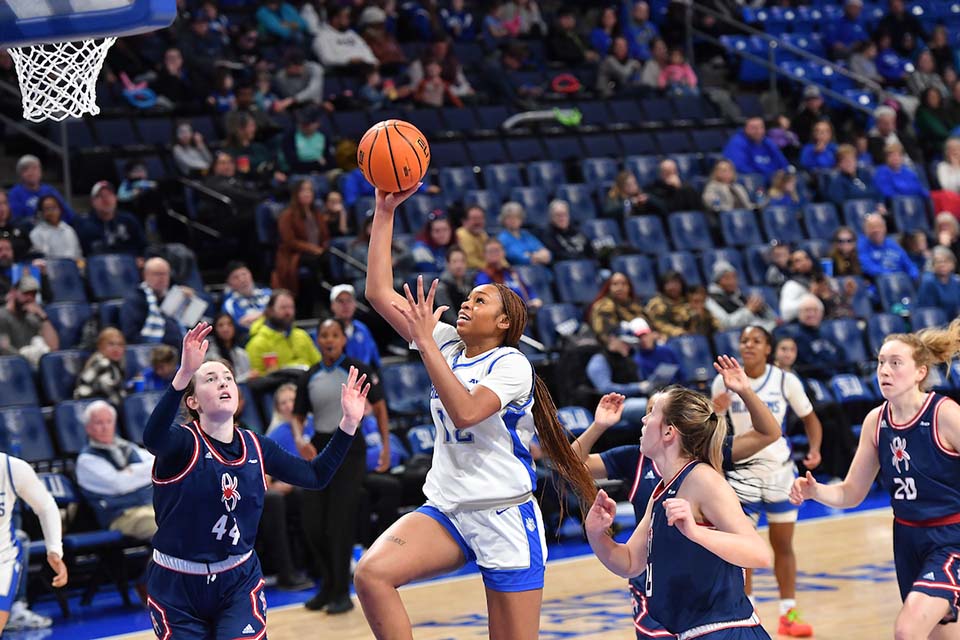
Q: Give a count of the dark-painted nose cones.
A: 0